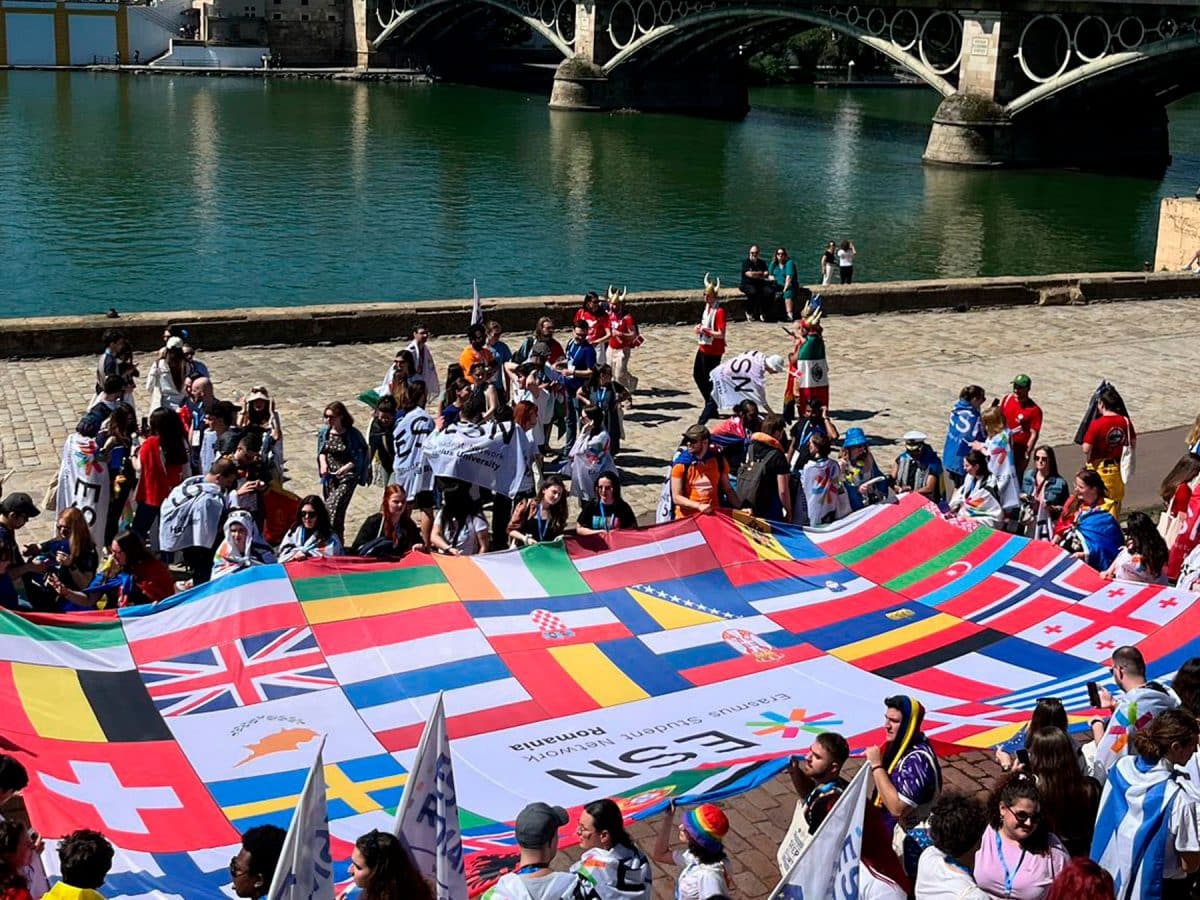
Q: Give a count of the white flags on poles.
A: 4